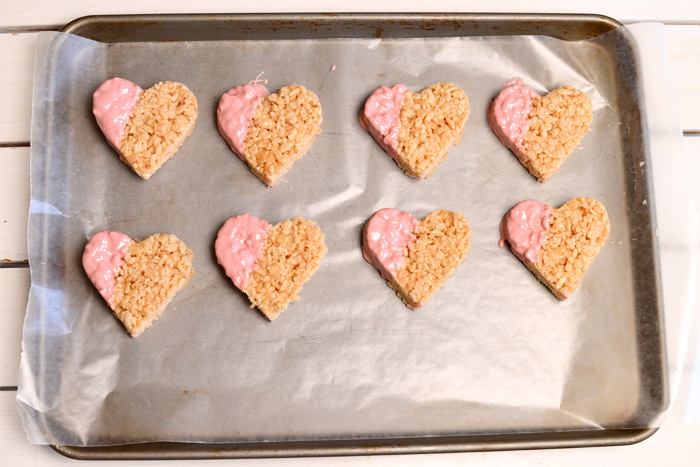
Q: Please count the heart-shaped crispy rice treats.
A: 8